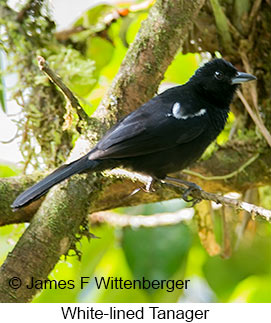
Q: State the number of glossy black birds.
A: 1